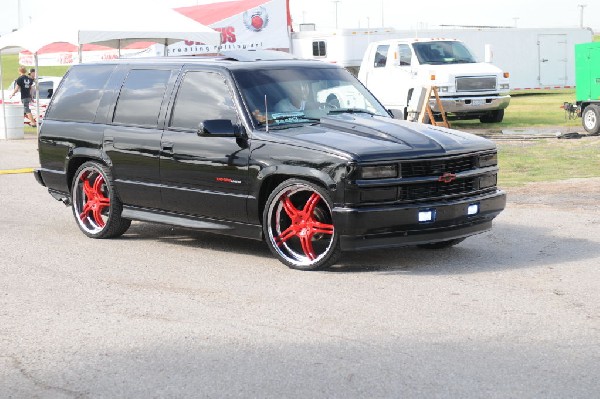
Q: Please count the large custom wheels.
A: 2